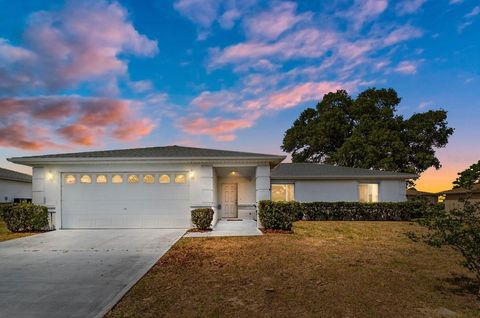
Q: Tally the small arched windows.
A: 8